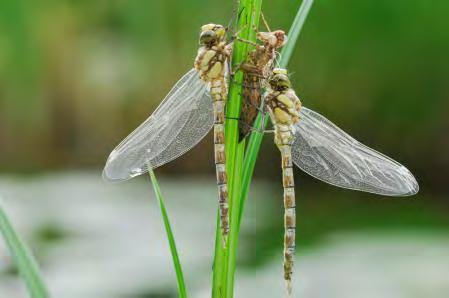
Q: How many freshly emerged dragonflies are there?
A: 2